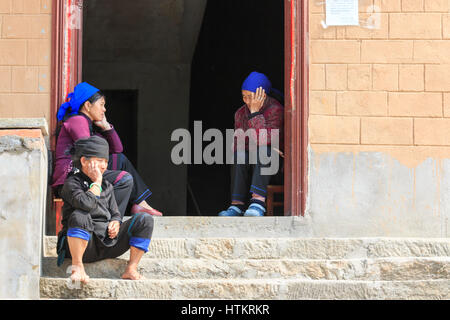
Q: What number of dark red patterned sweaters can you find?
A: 1